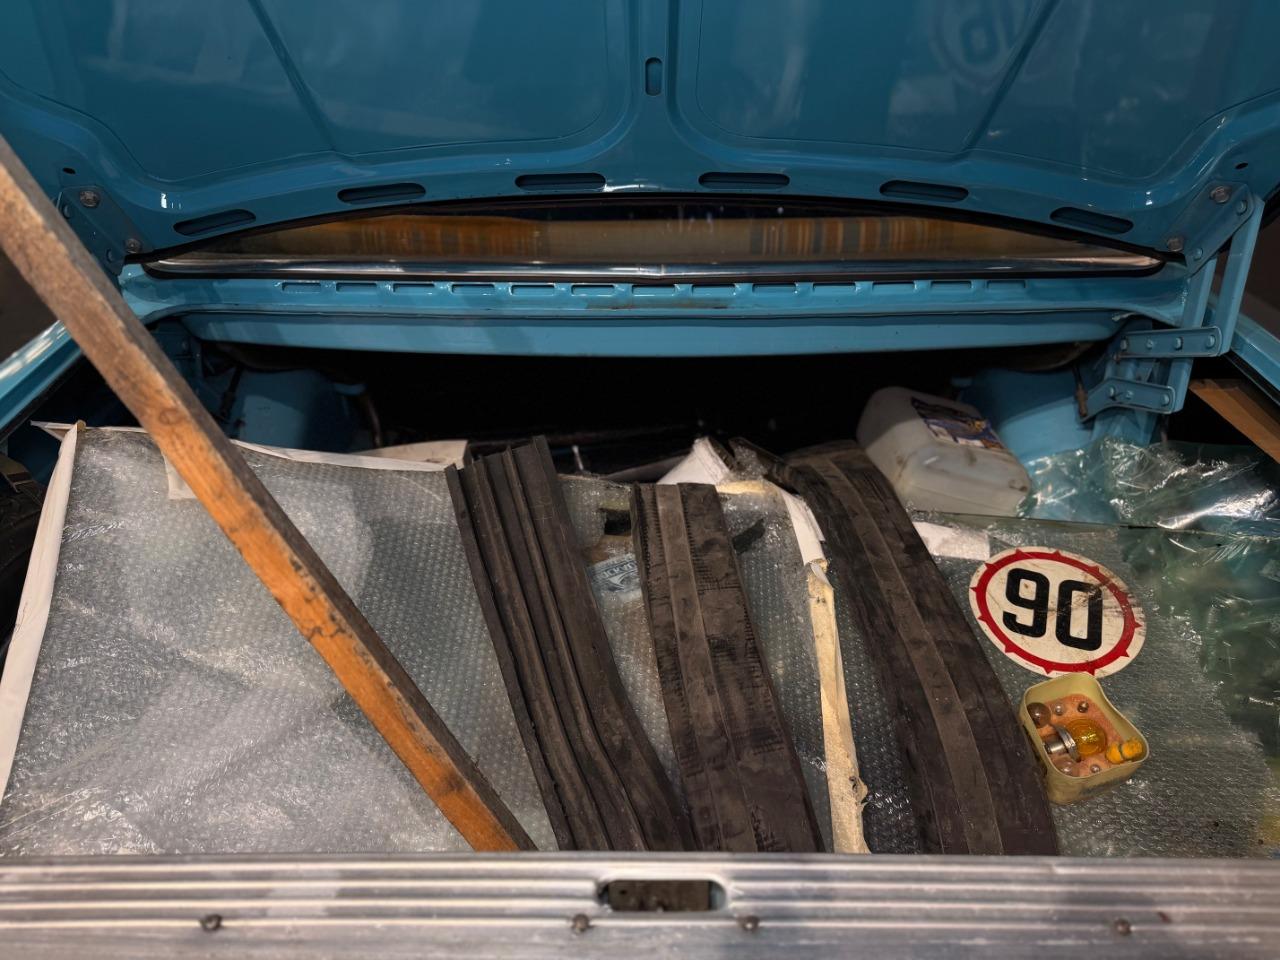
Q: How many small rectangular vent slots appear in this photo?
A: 13